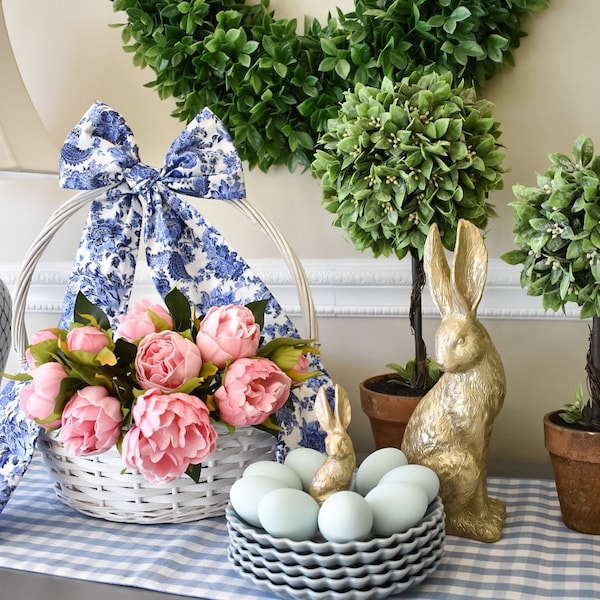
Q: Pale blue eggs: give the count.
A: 8